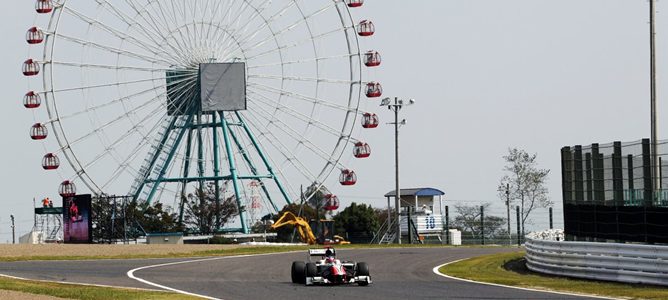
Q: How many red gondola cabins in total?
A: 15